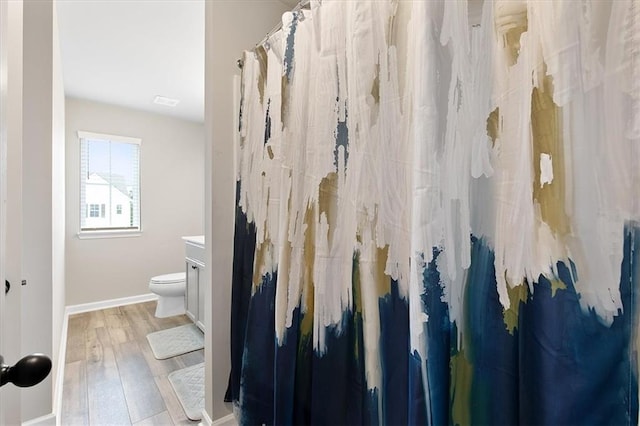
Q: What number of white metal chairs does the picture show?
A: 0